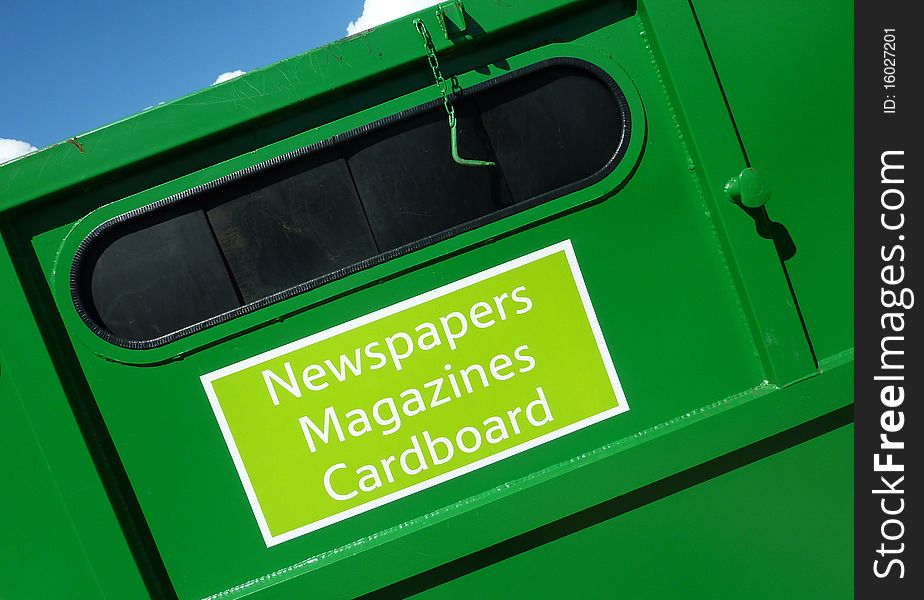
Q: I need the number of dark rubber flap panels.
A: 4